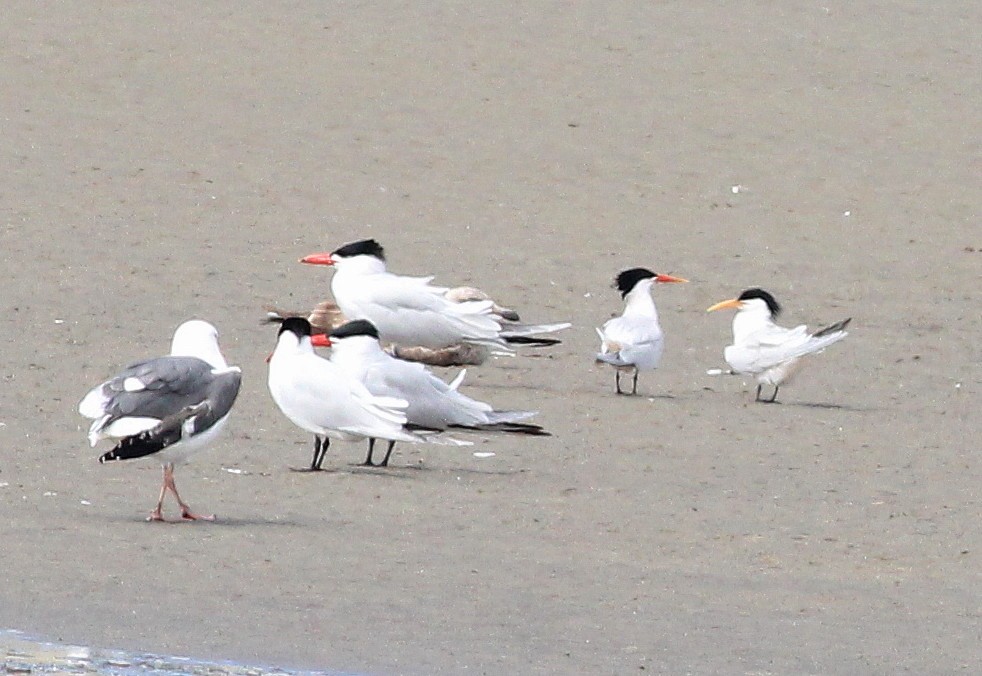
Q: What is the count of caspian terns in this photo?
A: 3